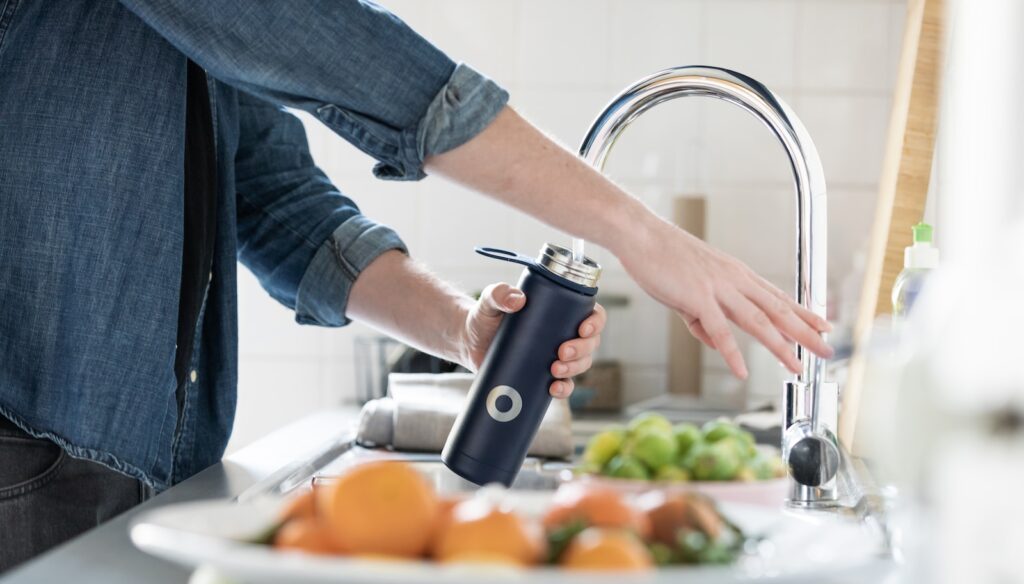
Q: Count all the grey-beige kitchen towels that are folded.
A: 1